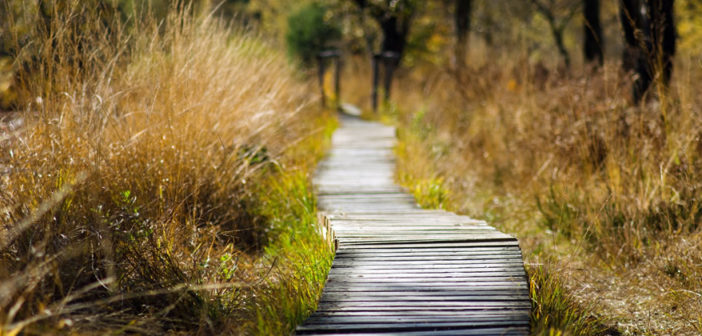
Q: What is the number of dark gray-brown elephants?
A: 0